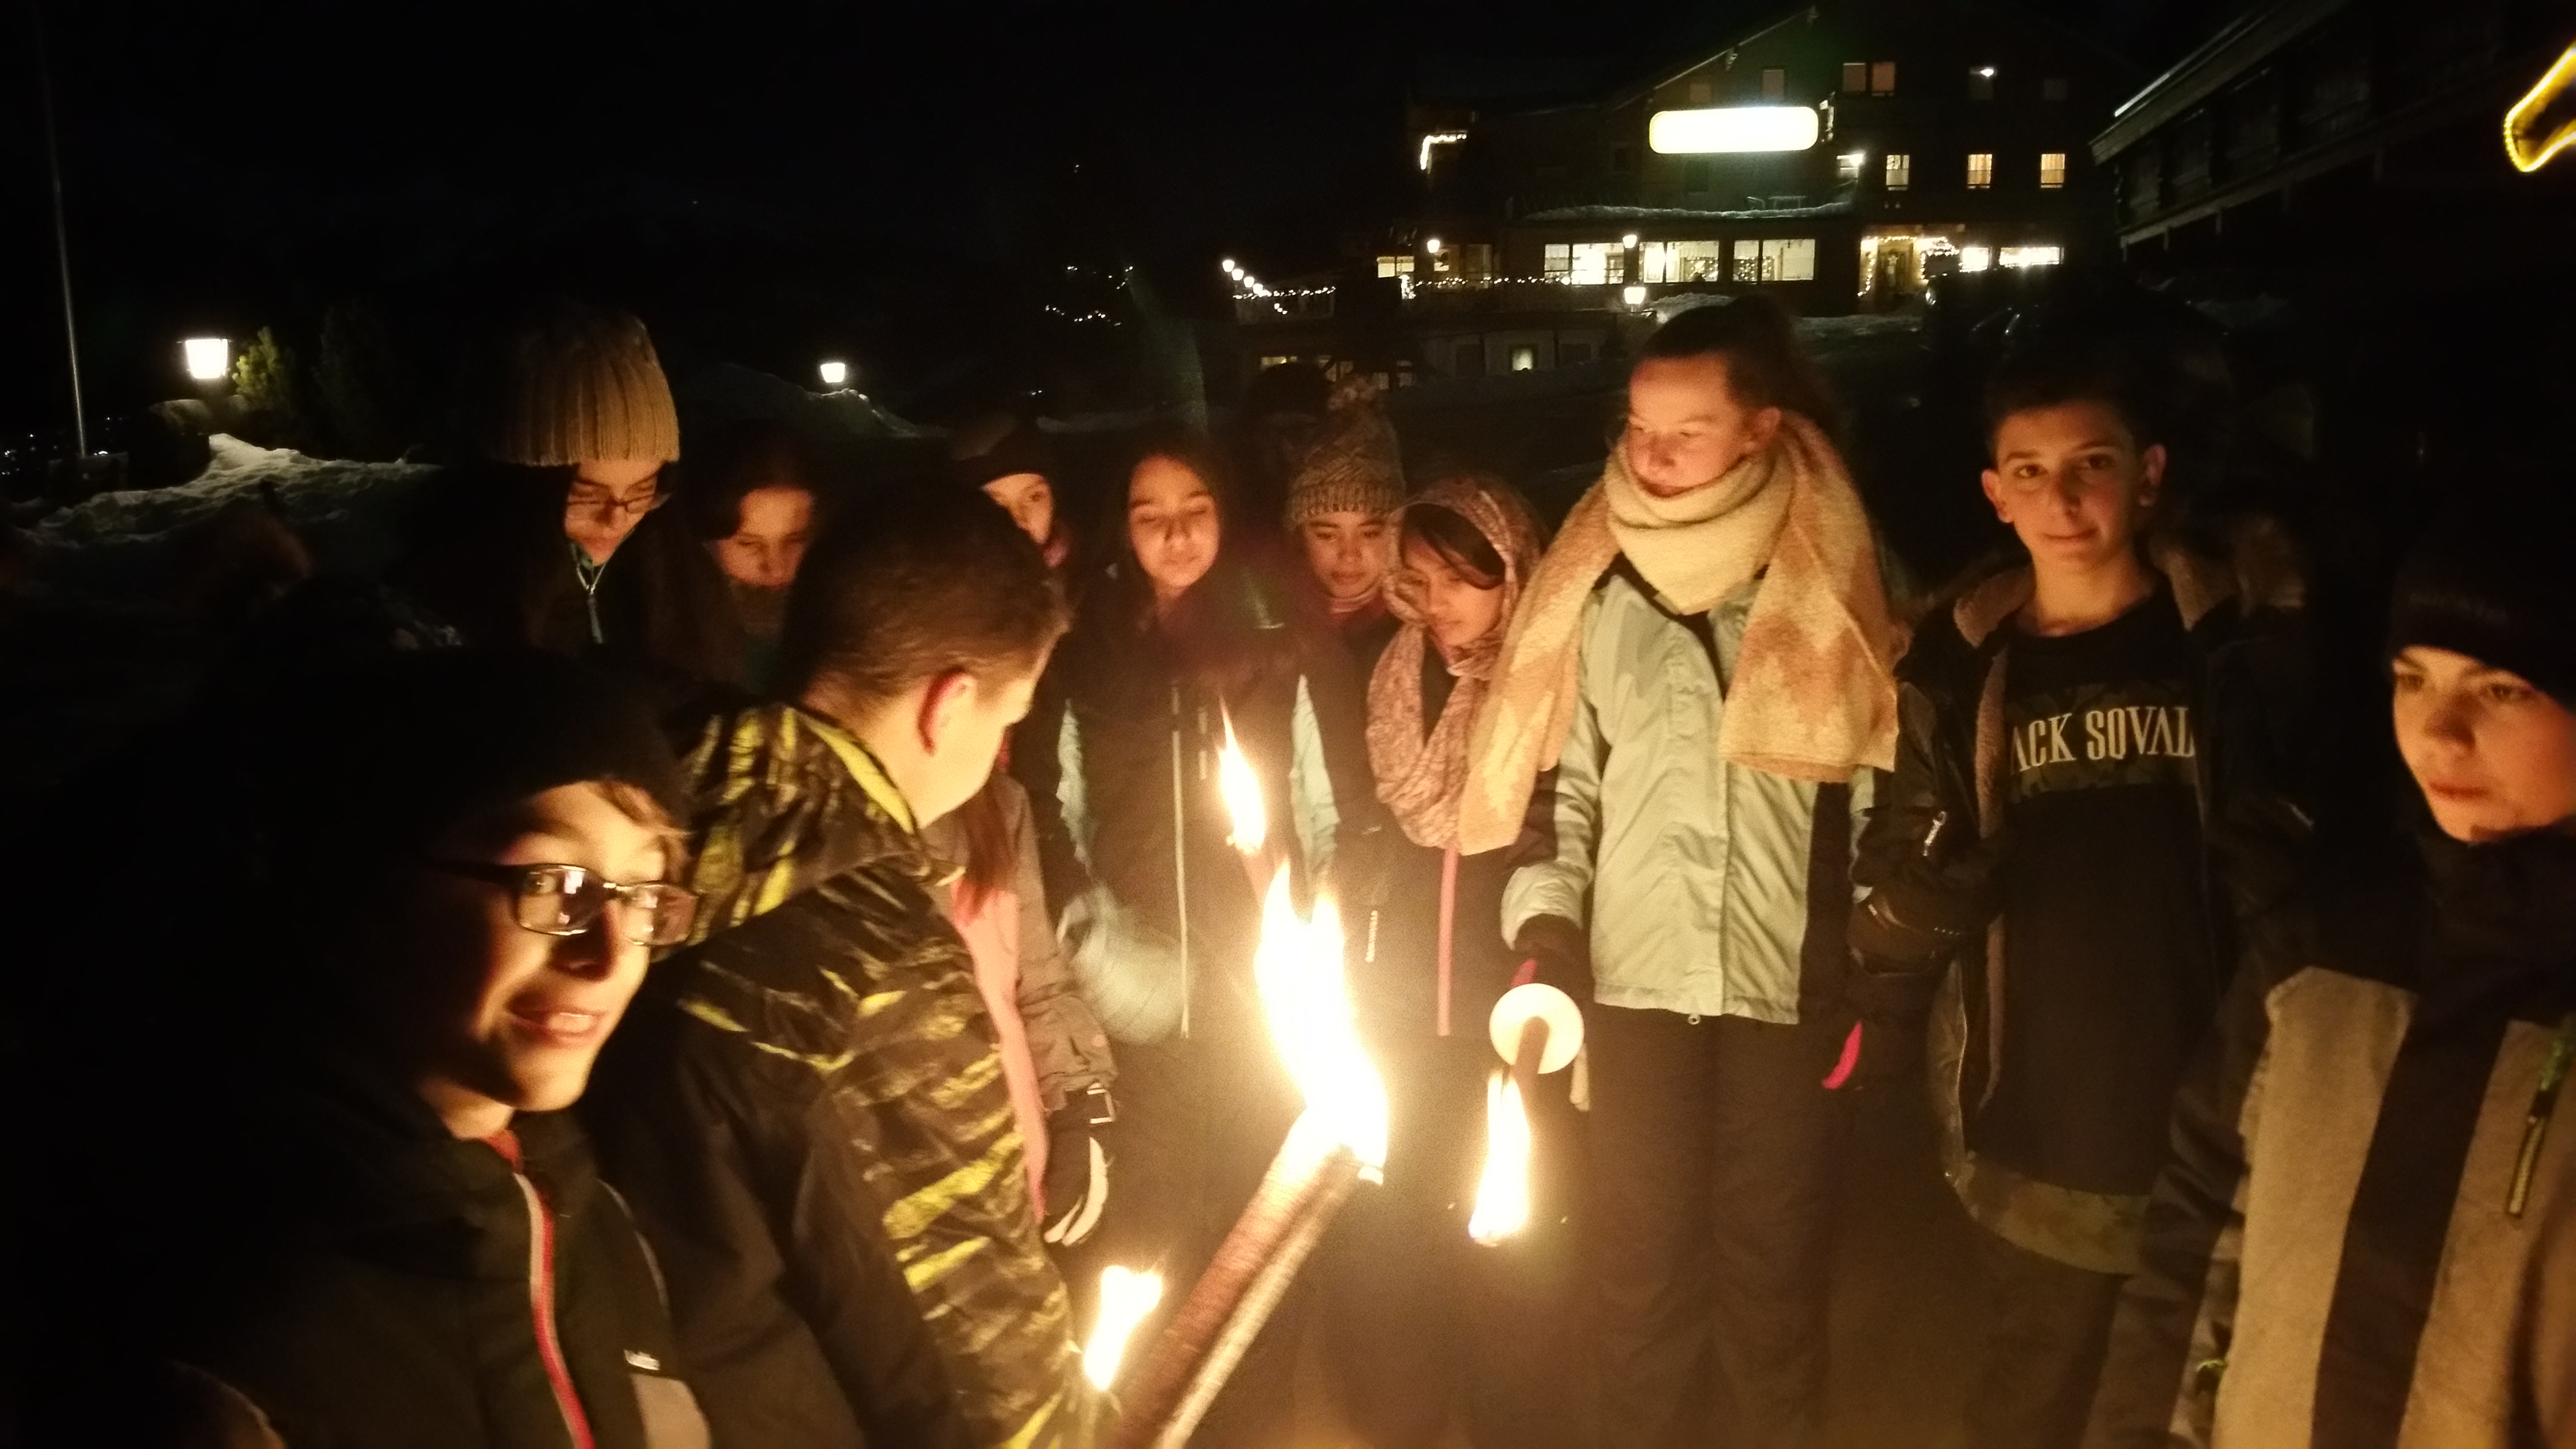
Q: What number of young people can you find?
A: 11